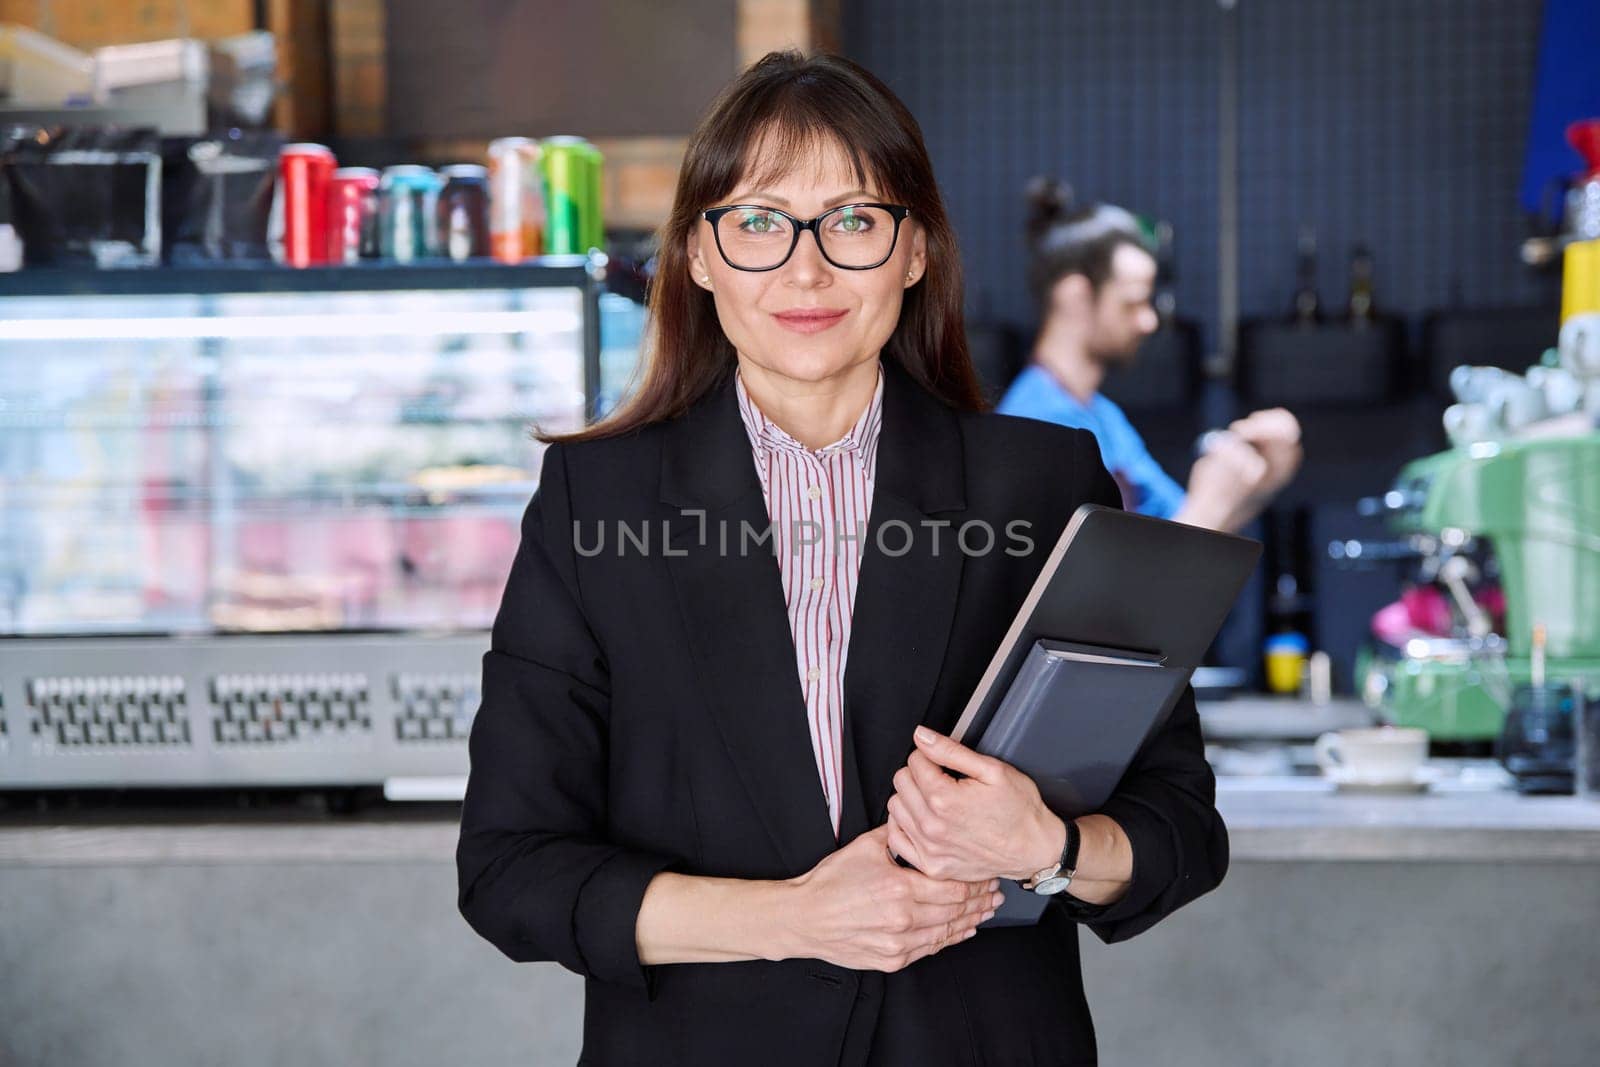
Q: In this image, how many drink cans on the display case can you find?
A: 6